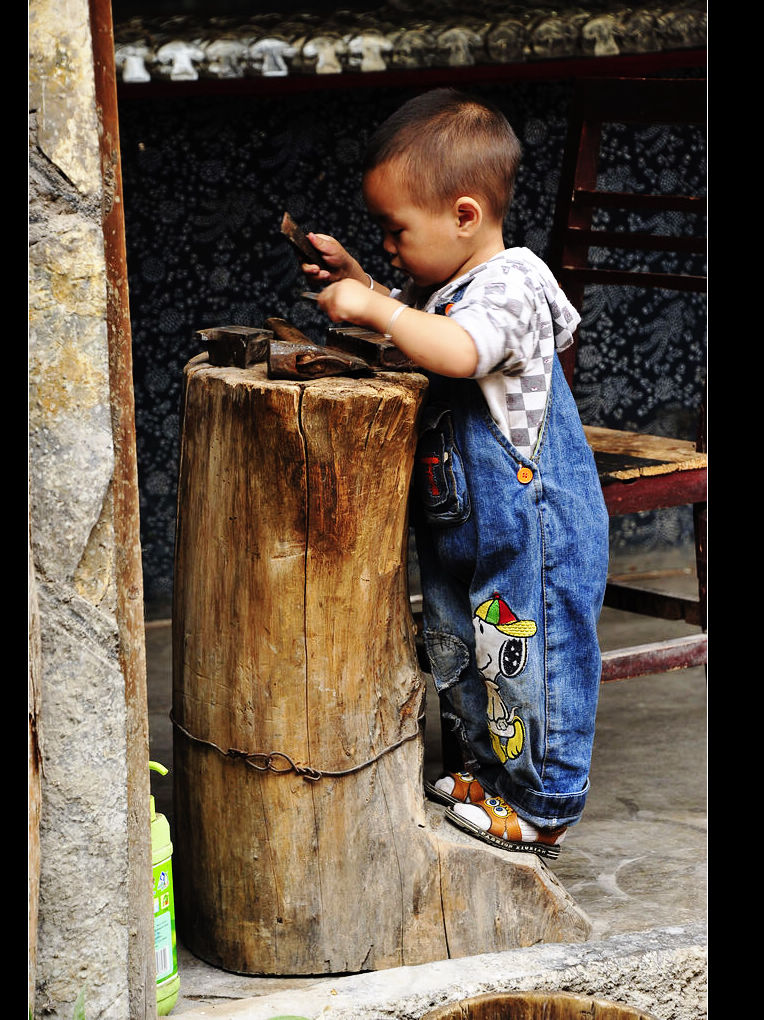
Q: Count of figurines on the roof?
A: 13